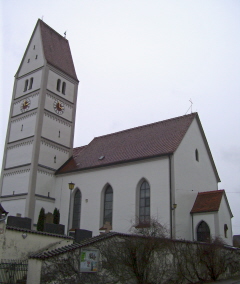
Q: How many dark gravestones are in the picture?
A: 3